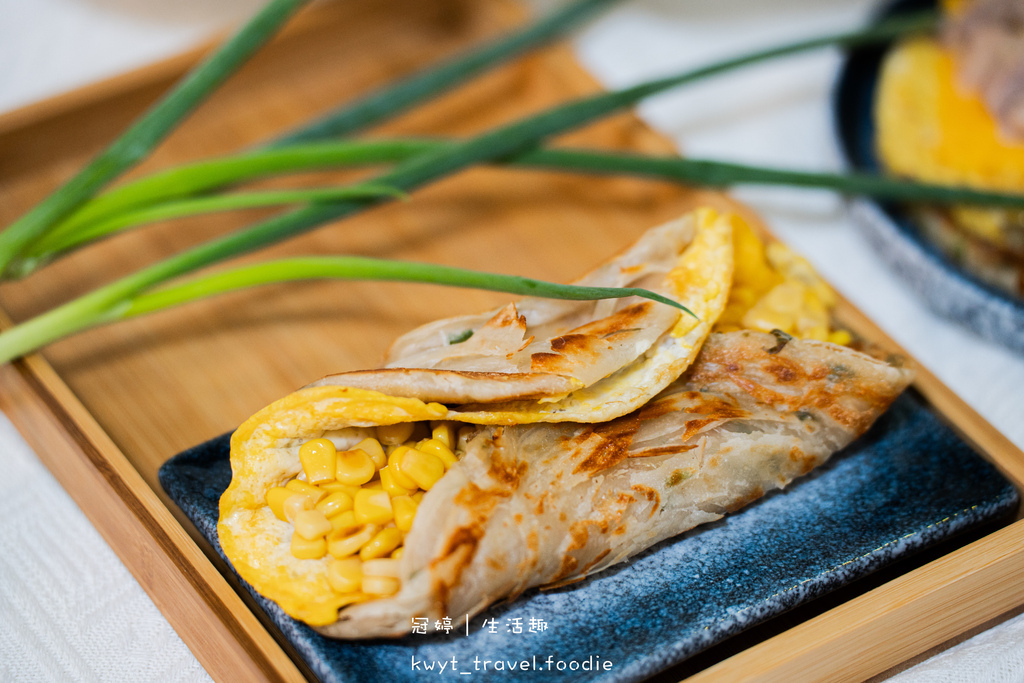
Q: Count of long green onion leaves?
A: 6